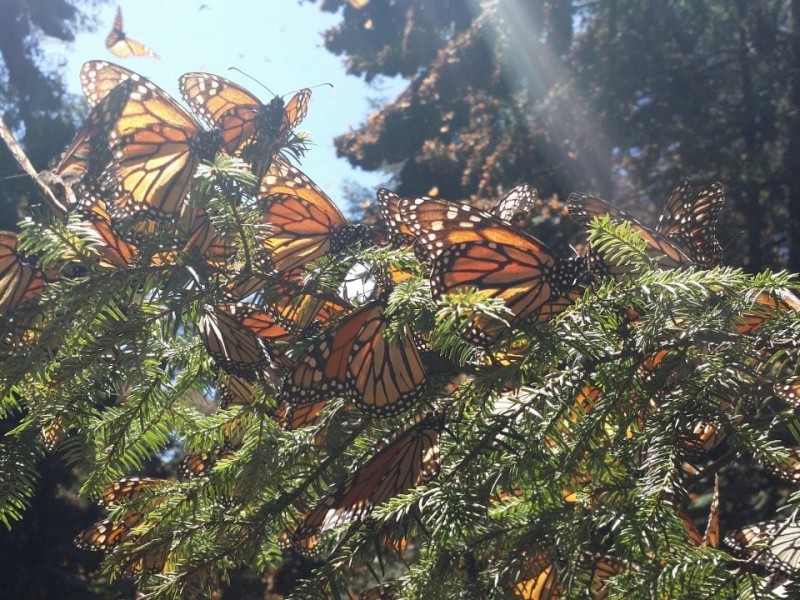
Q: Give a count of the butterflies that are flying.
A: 1